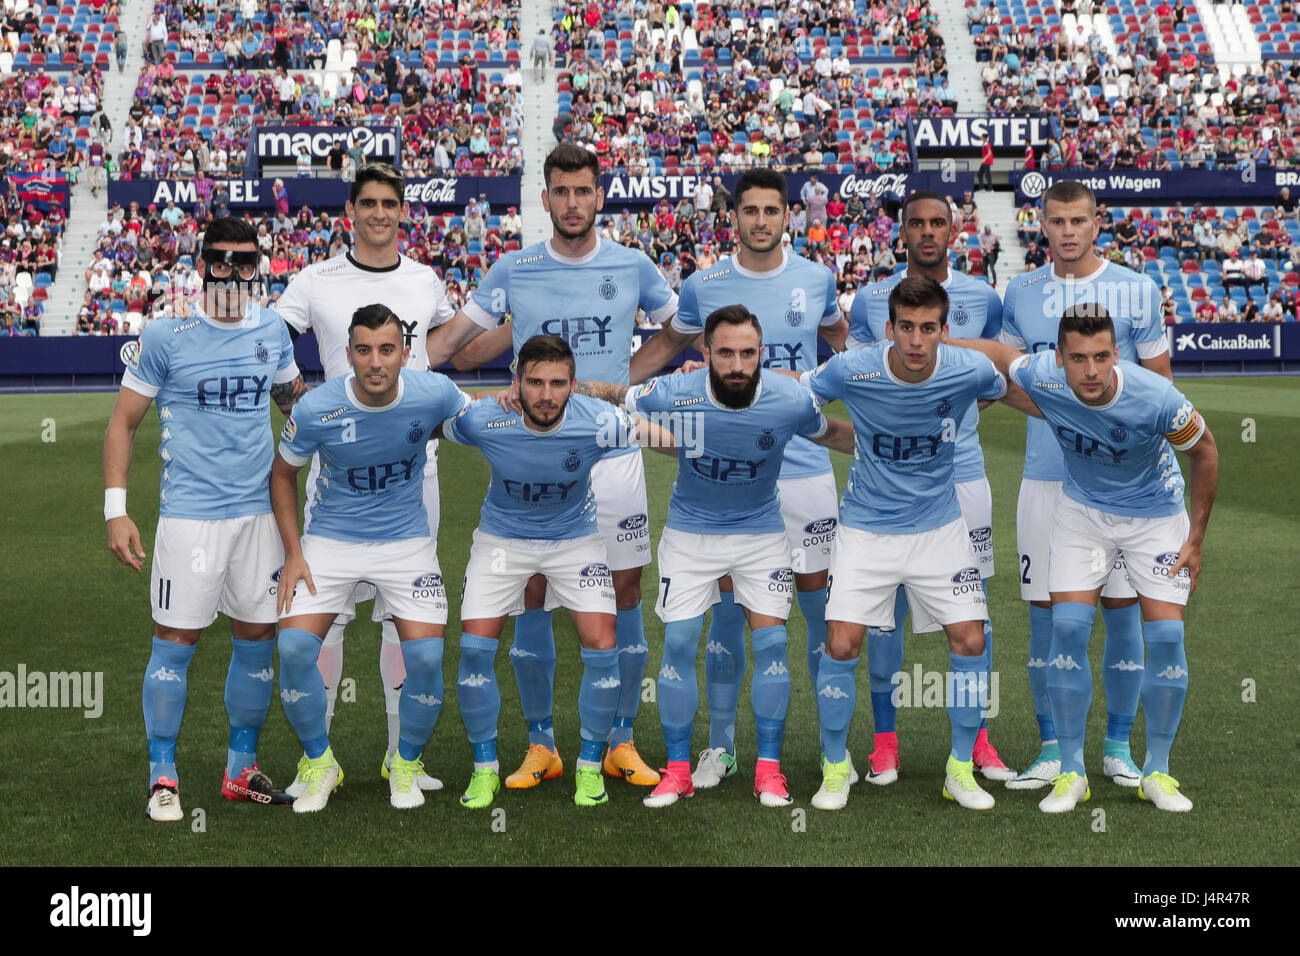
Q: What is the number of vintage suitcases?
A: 0